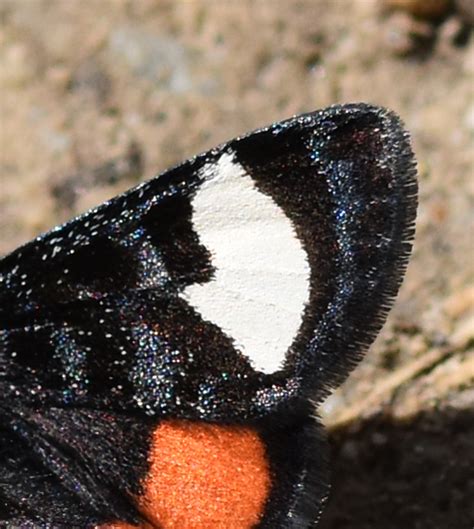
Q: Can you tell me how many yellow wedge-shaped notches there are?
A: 0